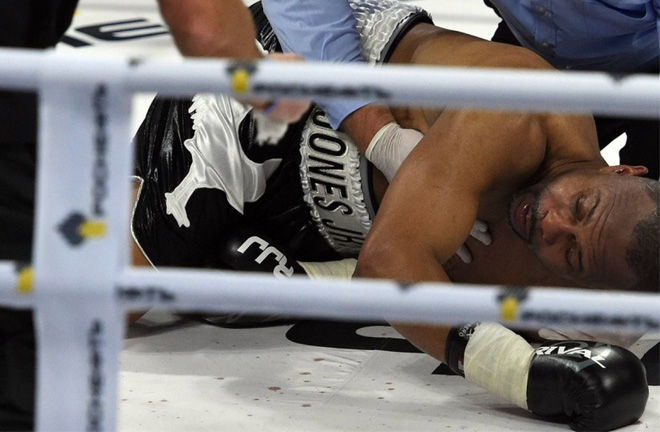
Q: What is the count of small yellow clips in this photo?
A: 4